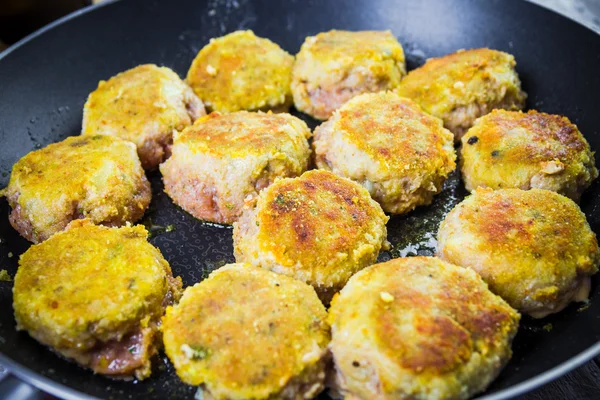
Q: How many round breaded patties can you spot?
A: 13